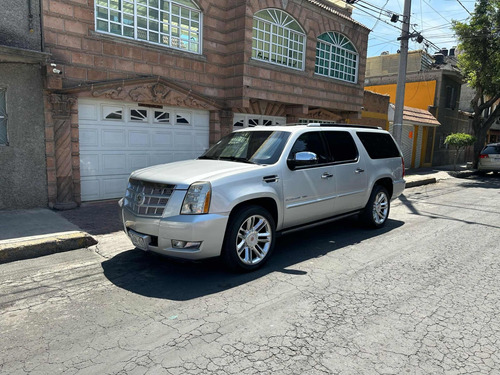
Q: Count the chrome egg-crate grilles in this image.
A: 1